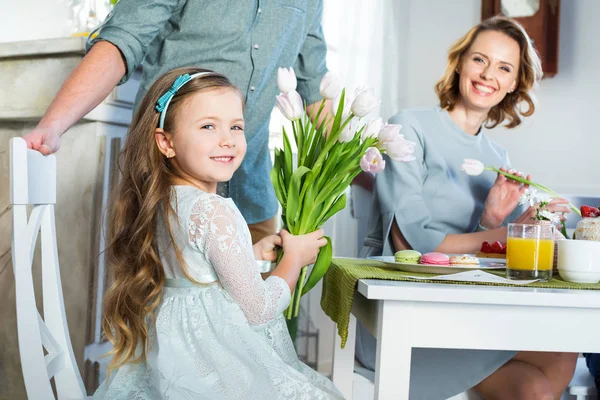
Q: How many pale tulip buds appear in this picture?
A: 11